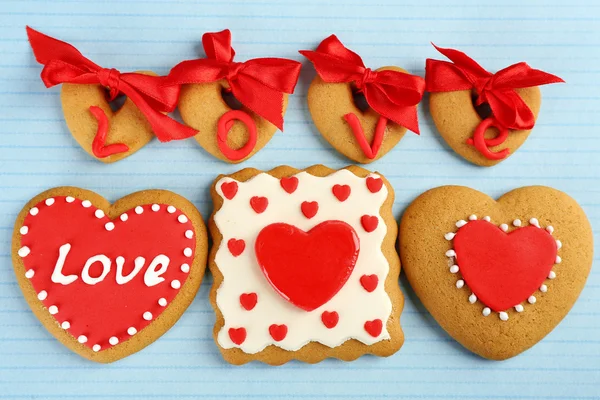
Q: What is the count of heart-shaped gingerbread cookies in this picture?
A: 6